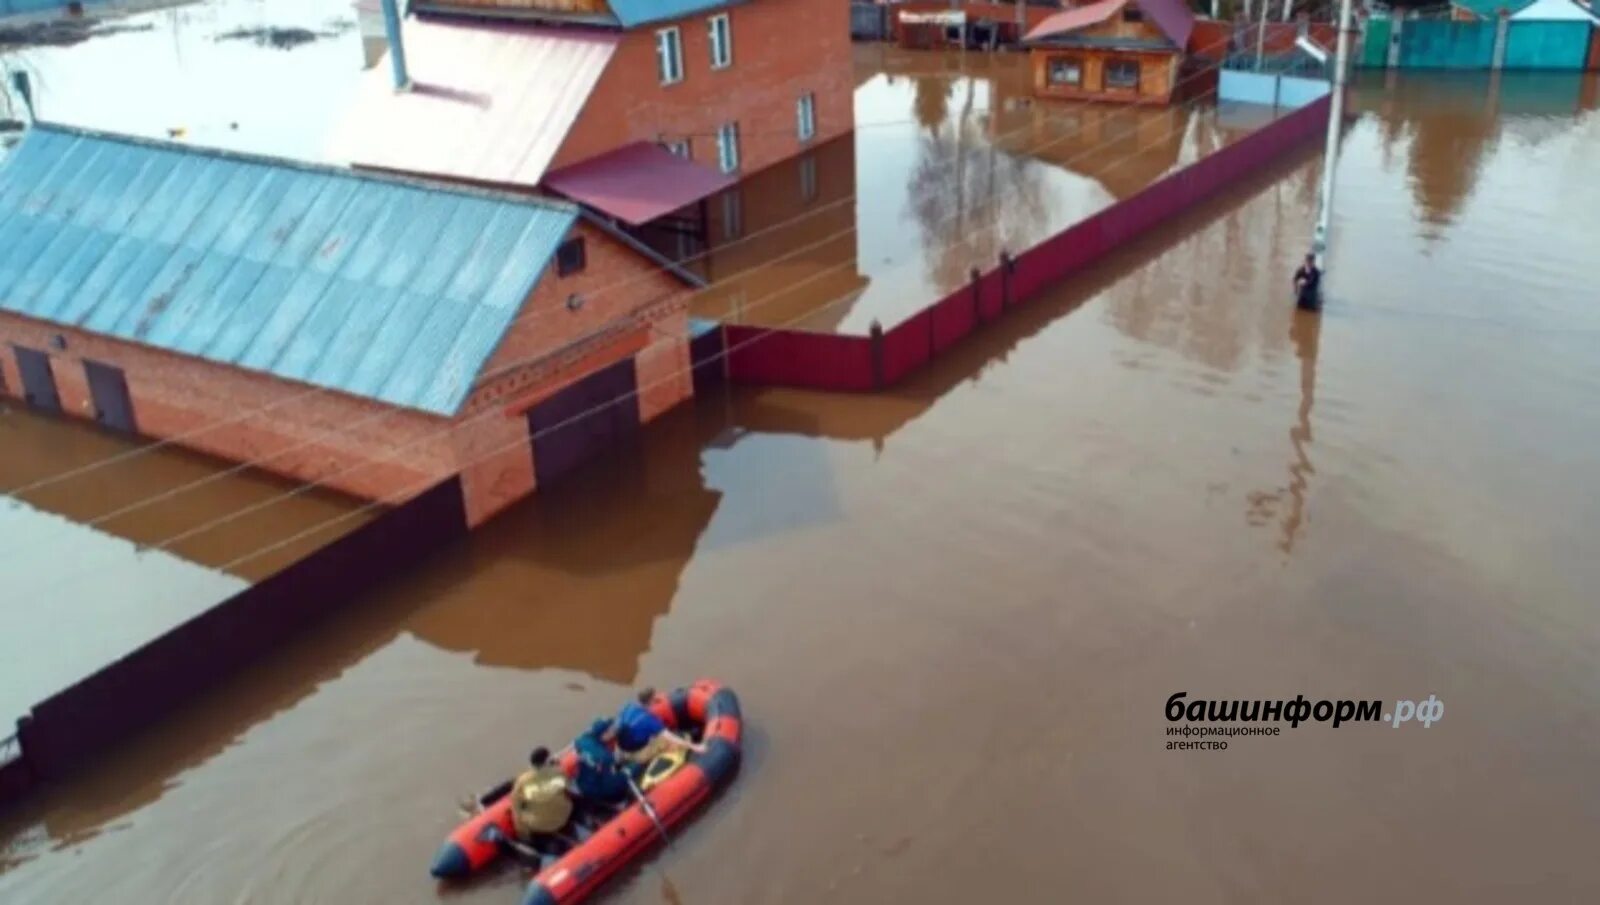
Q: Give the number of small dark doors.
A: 2